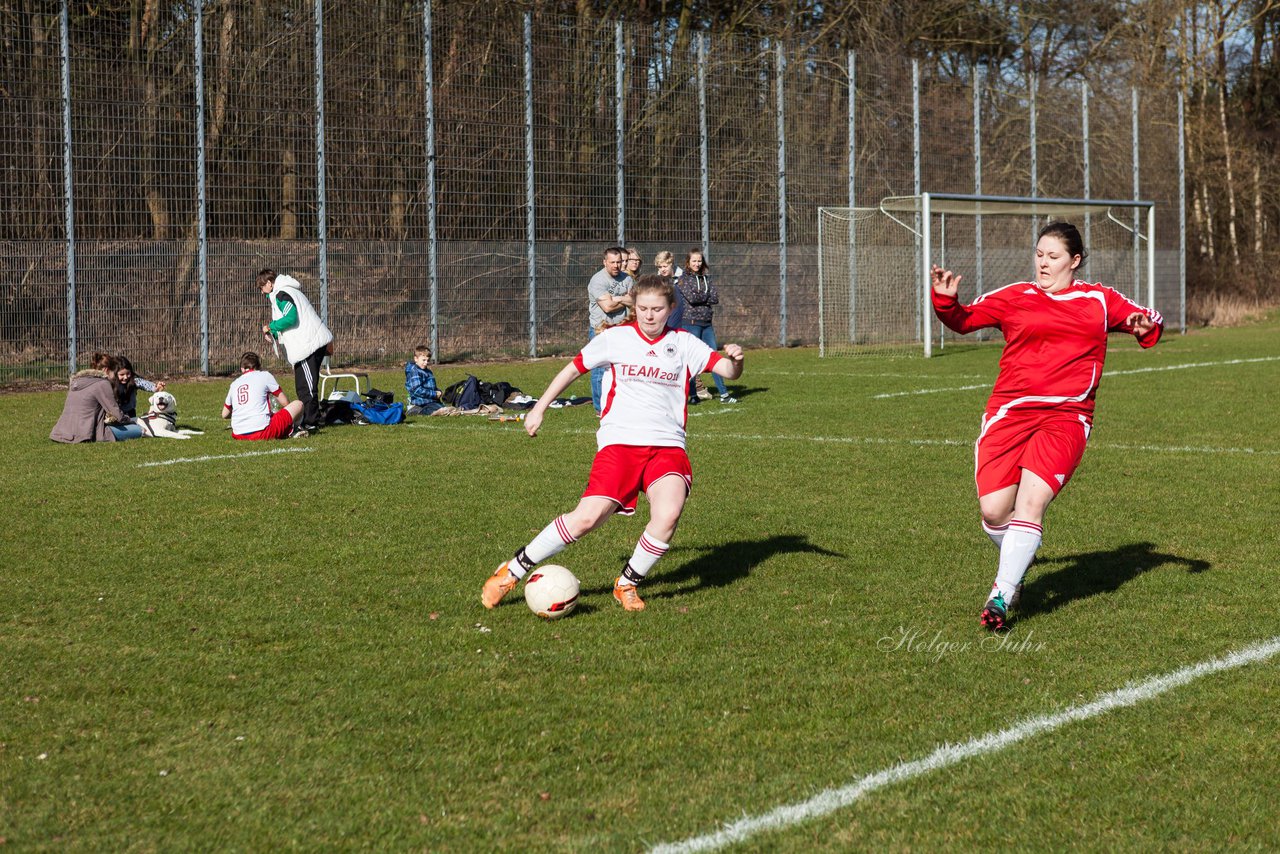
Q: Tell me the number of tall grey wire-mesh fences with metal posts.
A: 1